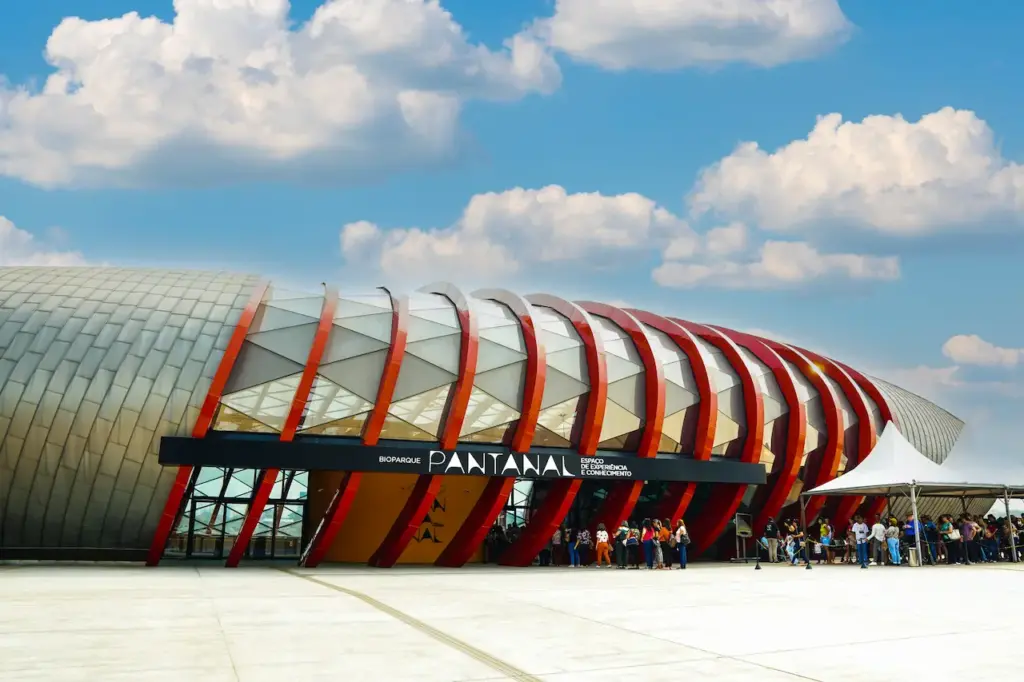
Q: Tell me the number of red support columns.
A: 13